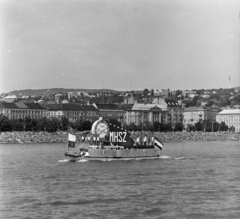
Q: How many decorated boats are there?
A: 1